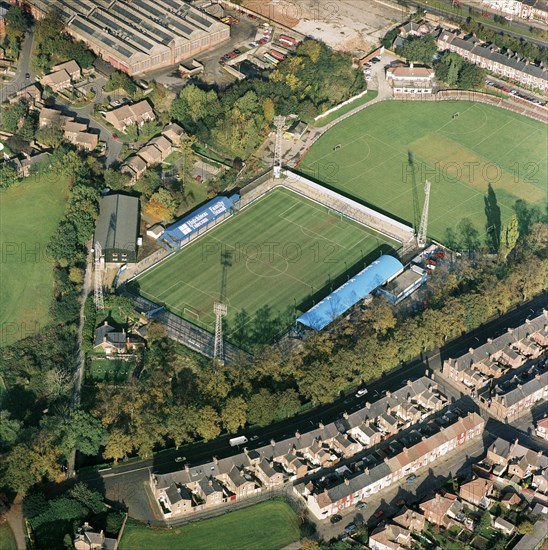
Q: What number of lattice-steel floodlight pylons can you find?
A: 4